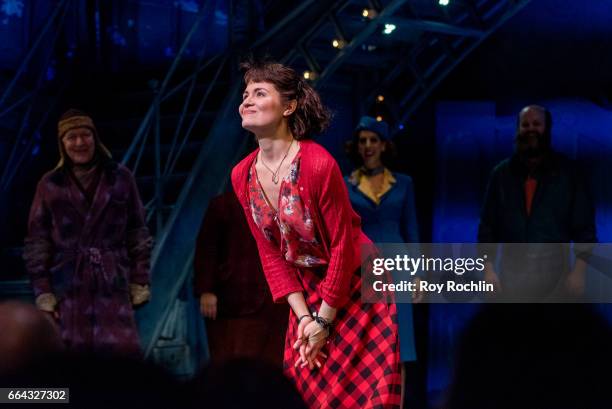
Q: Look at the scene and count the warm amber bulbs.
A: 5